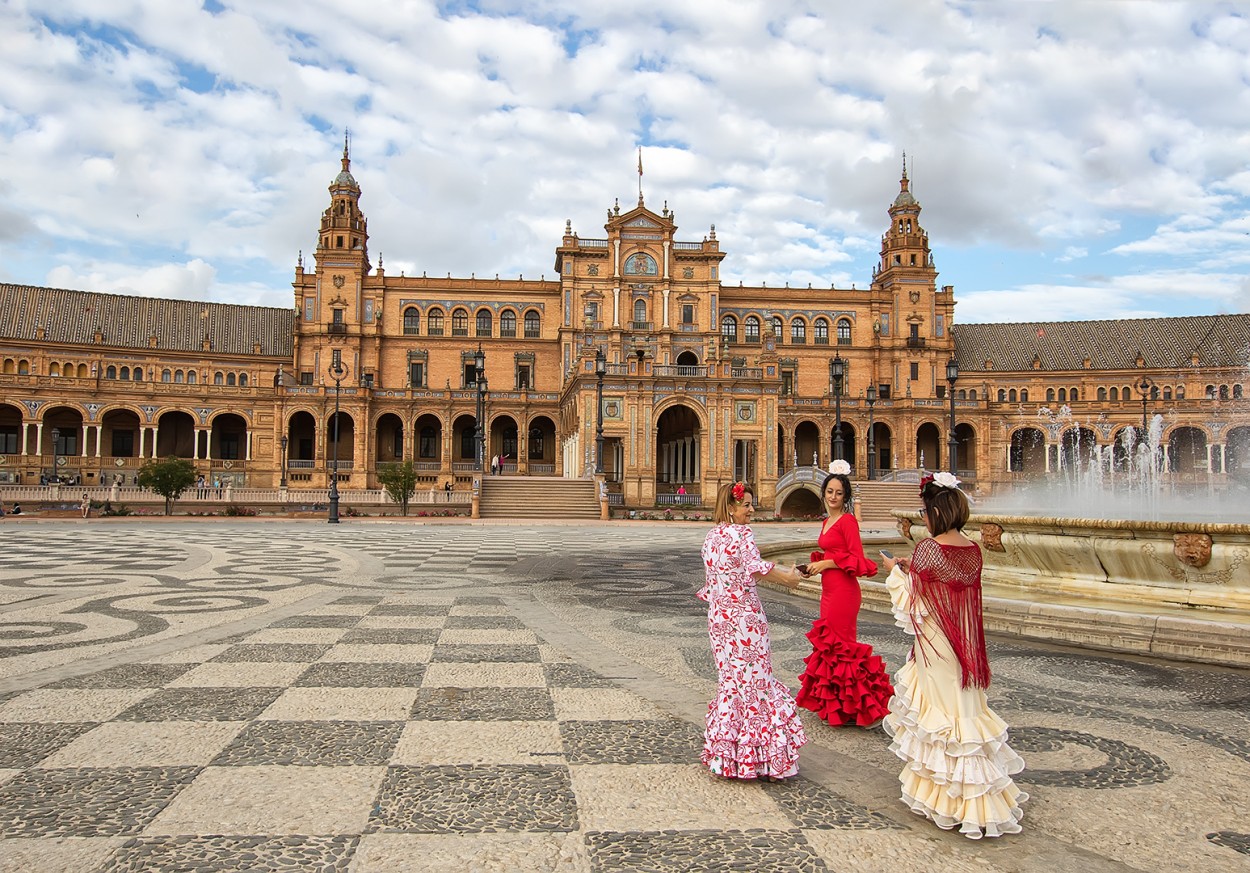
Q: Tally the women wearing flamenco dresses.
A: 3